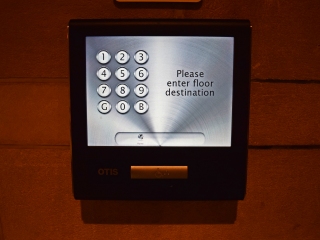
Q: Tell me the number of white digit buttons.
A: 10